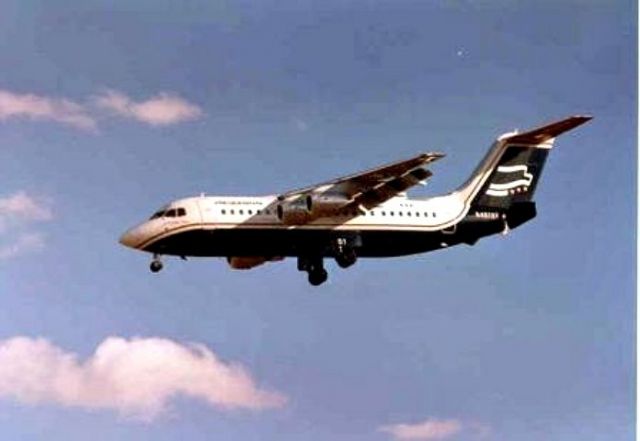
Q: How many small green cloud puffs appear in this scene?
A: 0